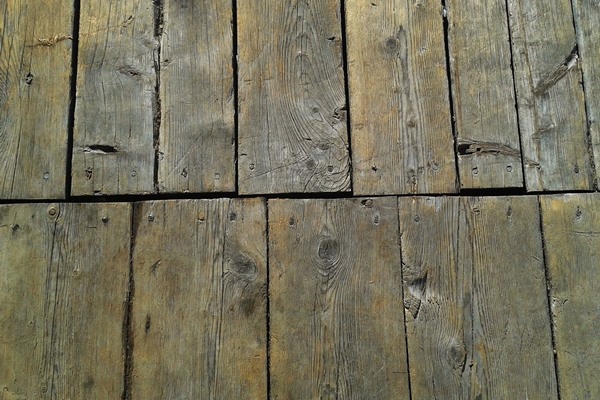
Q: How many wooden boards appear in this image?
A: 13